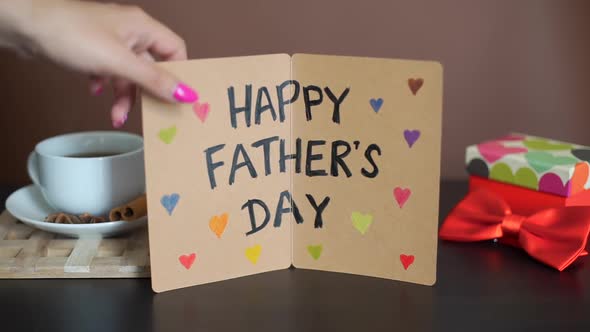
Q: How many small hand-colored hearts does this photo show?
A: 13